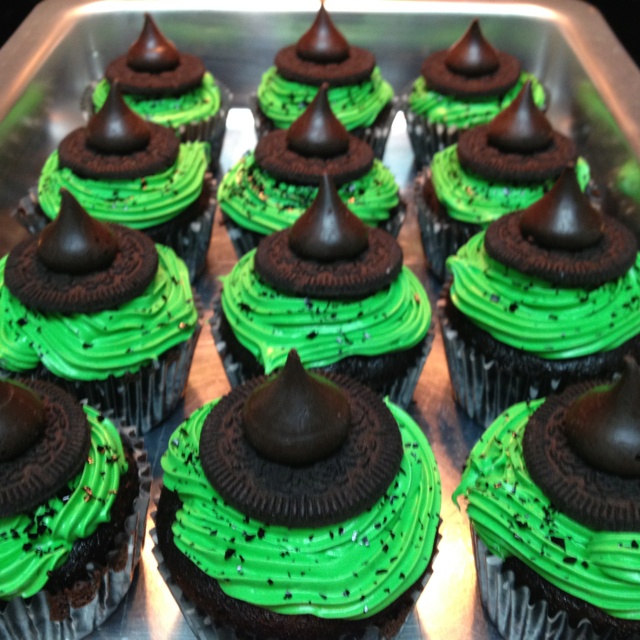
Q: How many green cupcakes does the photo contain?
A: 12